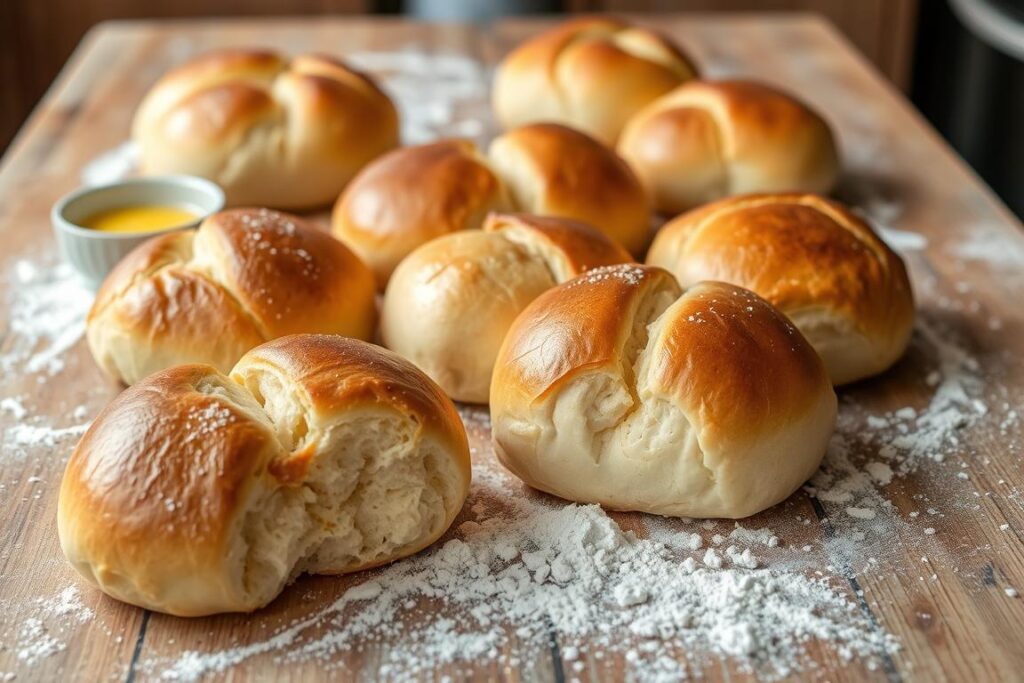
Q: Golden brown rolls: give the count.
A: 9